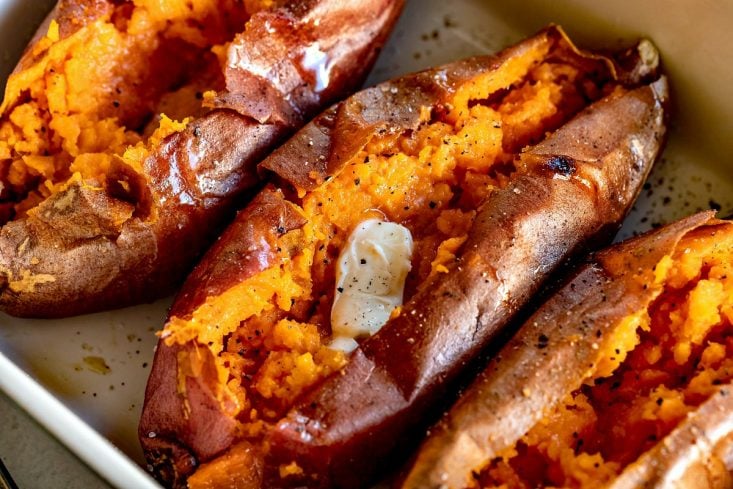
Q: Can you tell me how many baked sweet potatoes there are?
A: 3